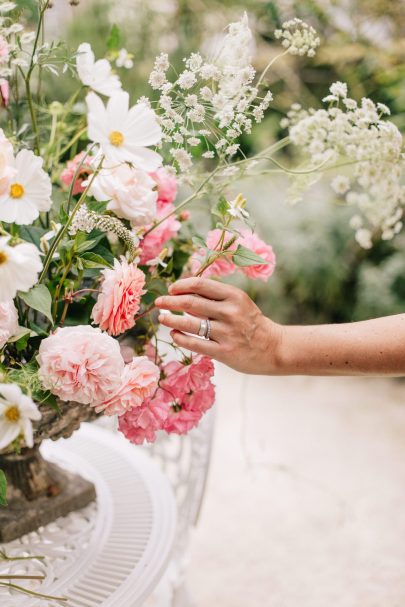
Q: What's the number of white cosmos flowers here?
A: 5